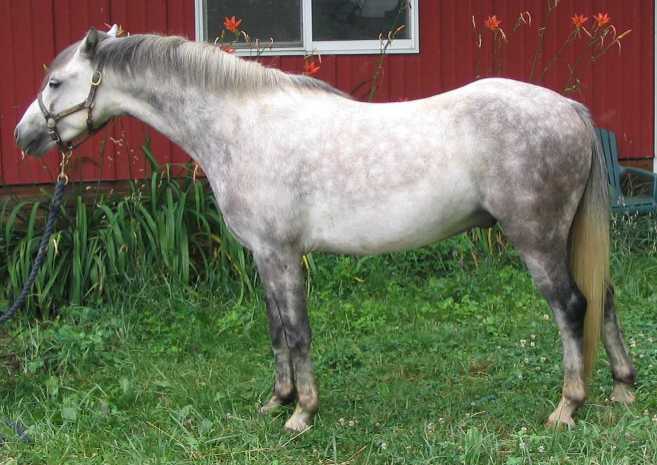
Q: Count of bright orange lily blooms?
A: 6